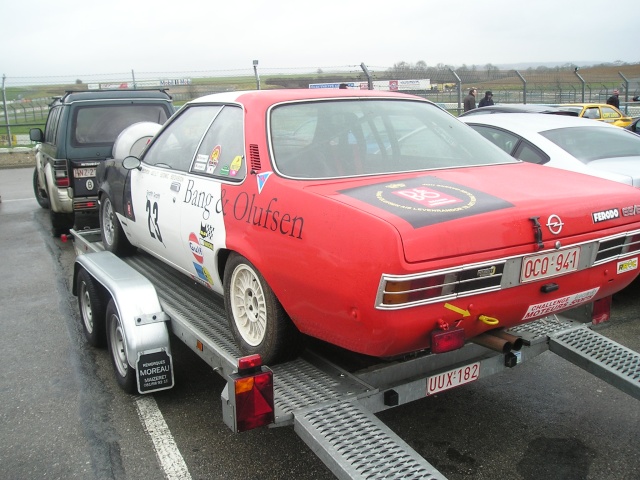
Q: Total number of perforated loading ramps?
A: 2